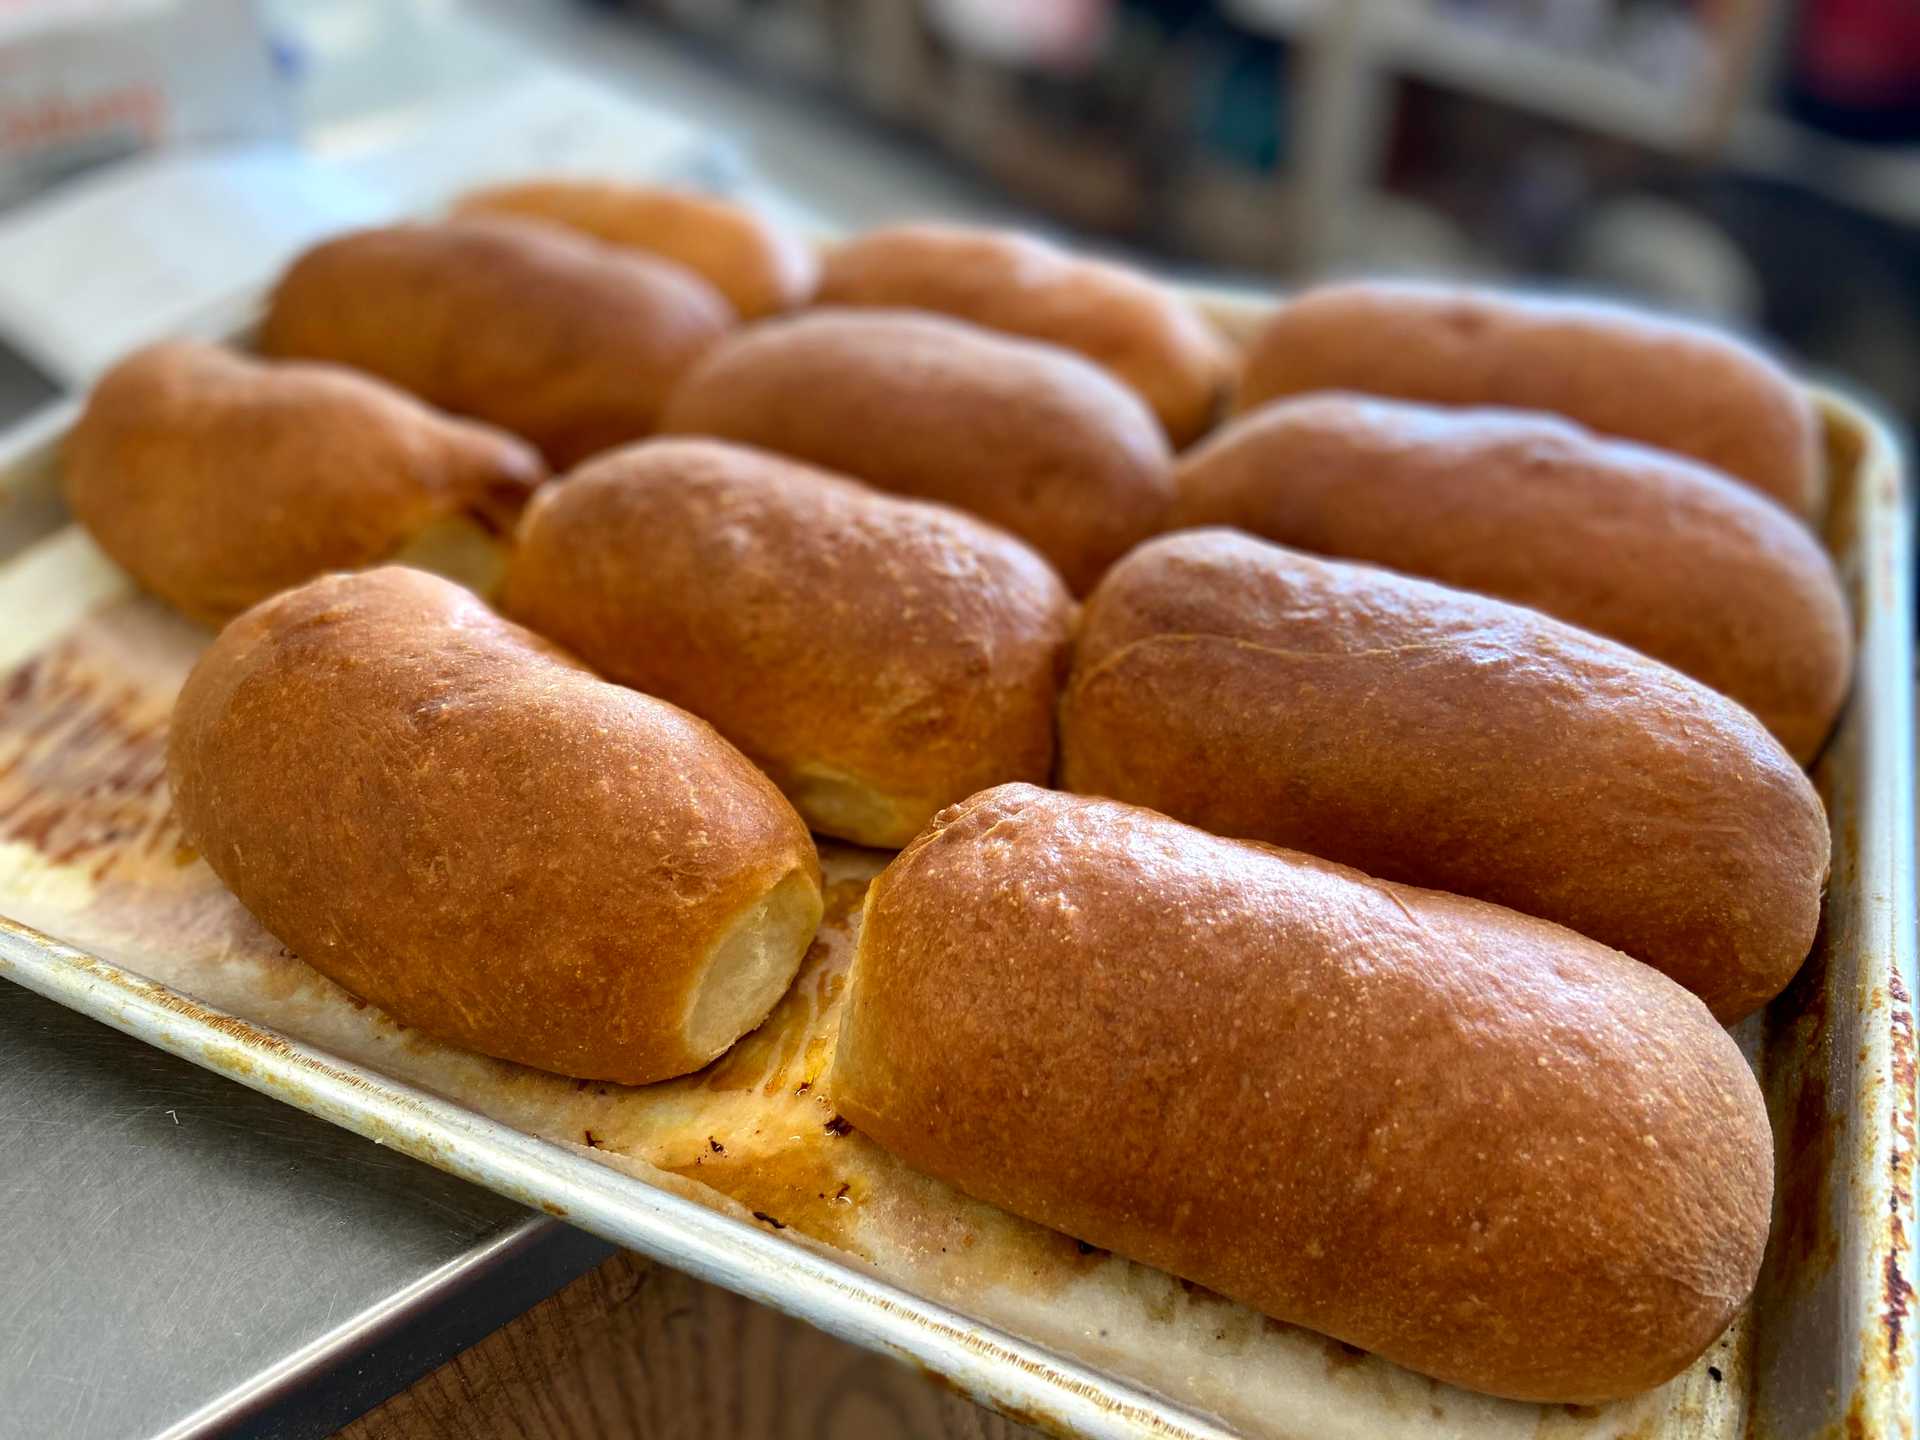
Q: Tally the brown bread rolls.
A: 11